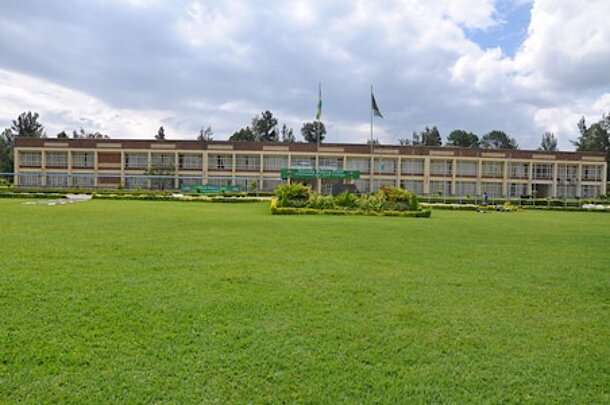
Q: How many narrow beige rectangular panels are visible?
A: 11